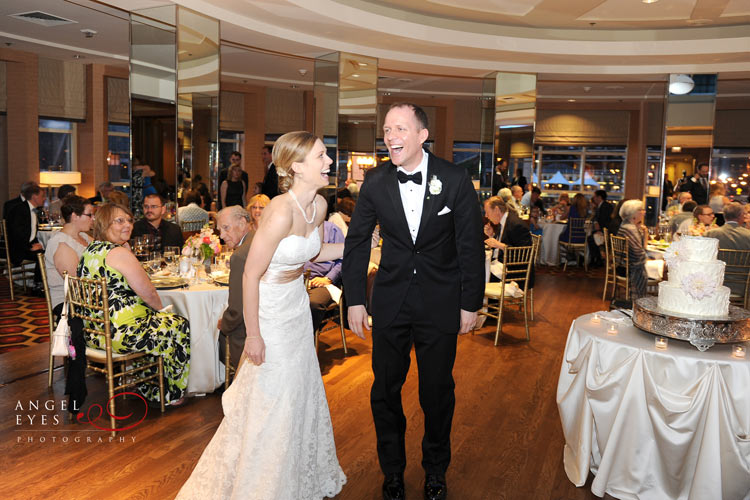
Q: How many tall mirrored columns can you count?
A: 4